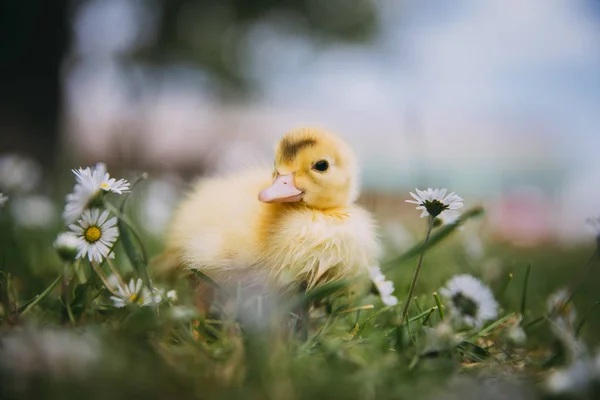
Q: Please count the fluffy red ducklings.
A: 0